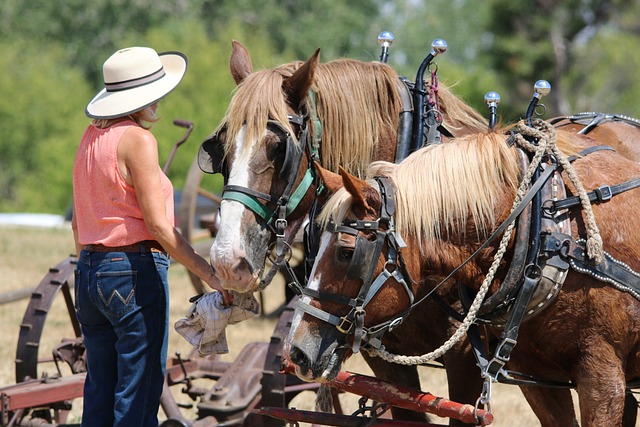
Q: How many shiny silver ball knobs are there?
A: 4